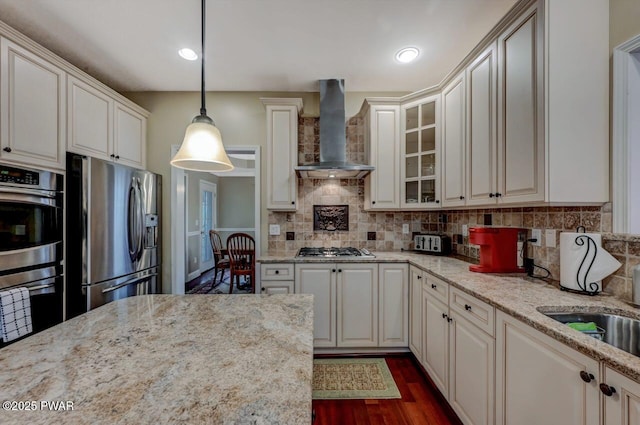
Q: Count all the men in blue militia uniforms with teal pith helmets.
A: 0